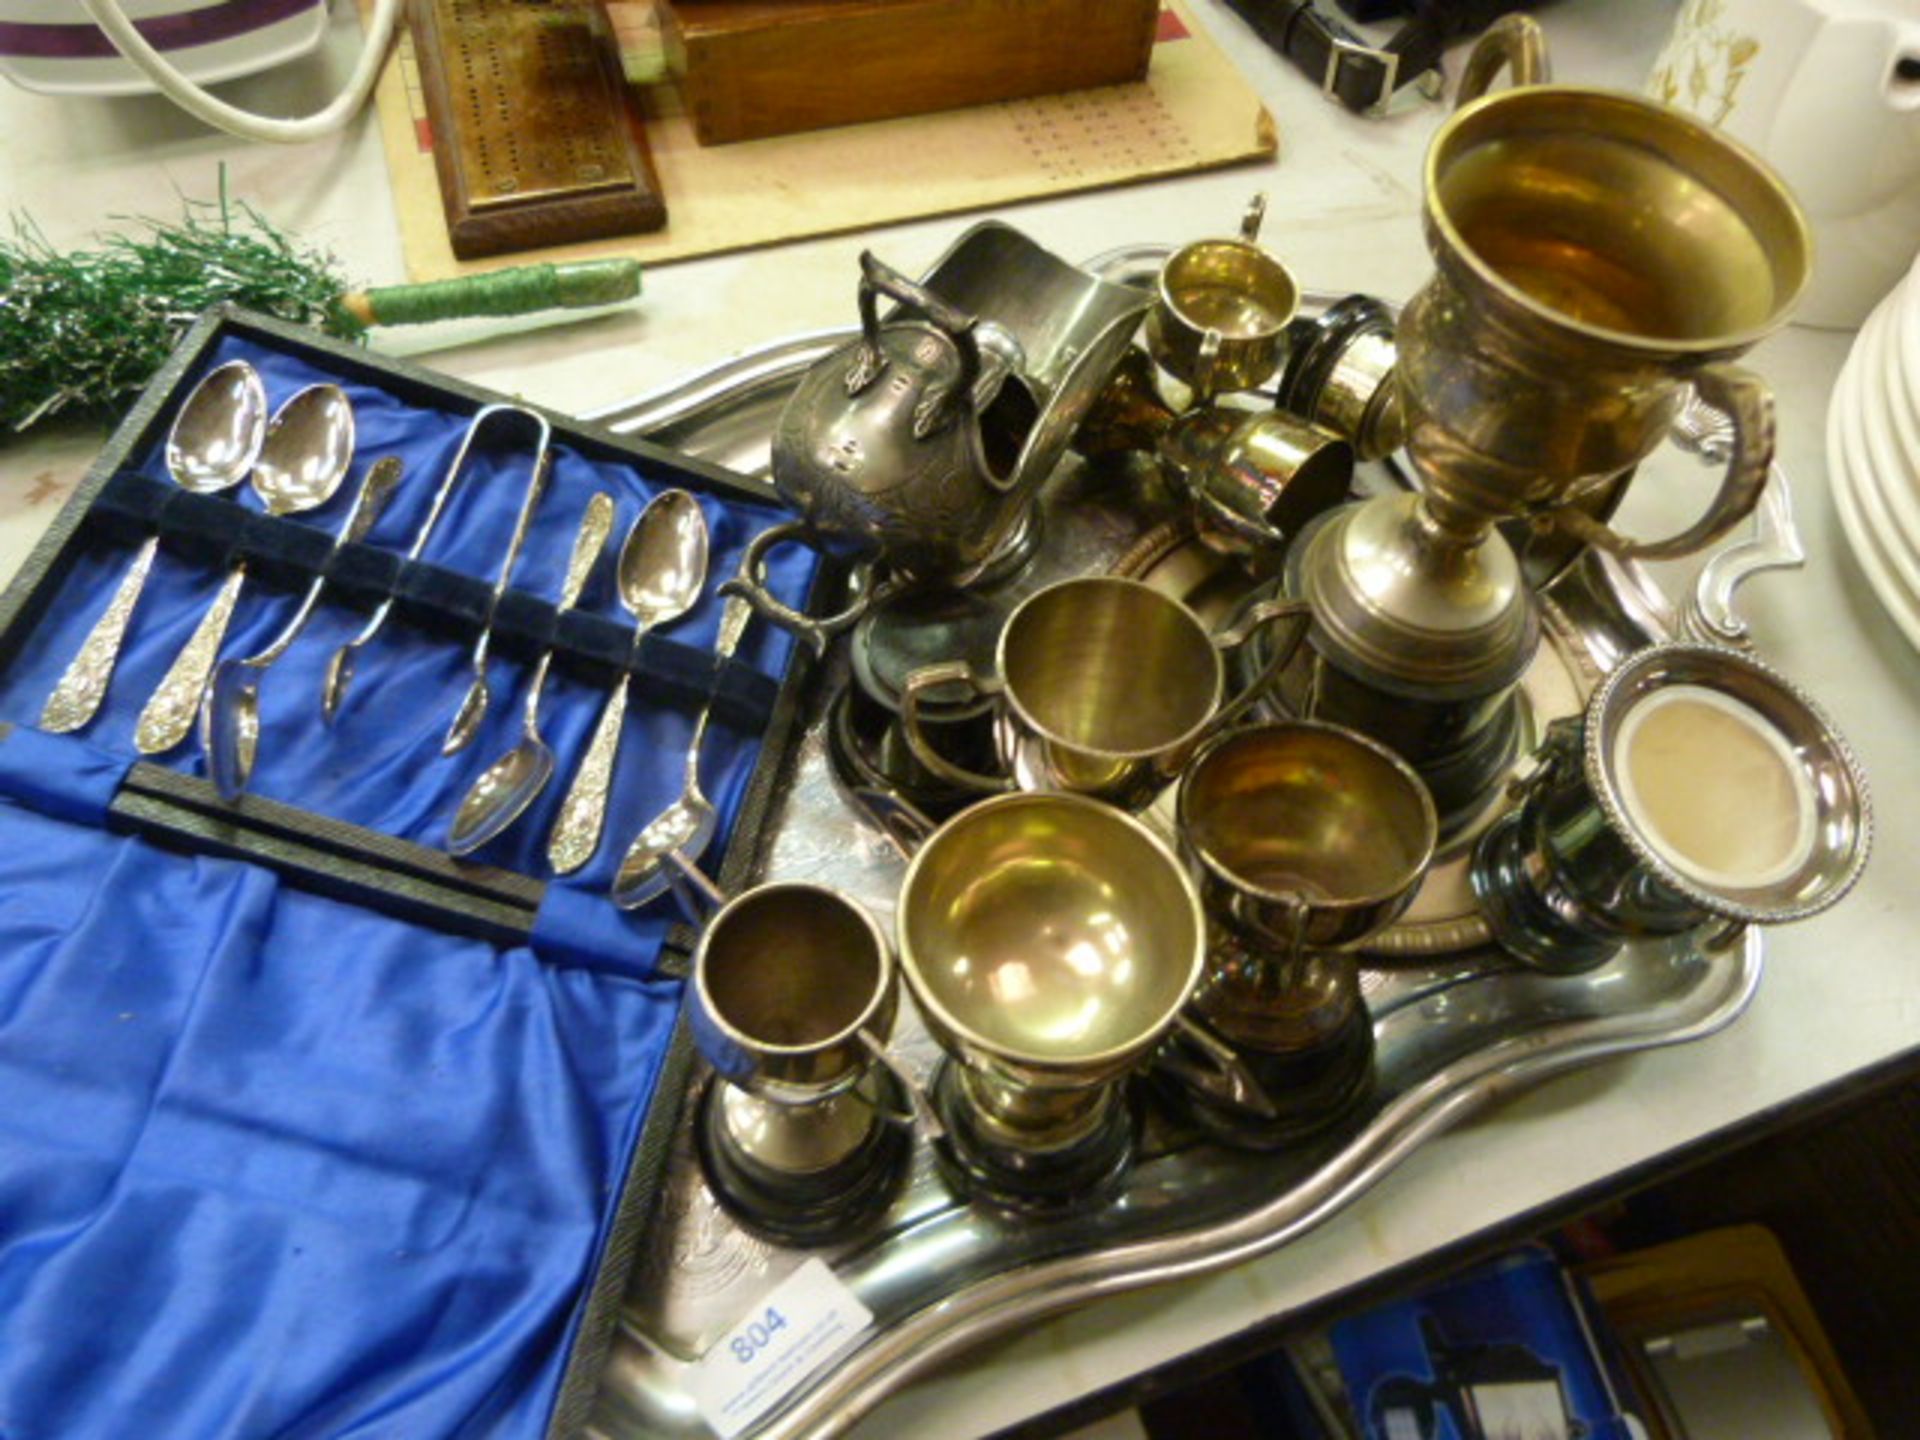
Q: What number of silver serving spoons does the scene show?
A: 6